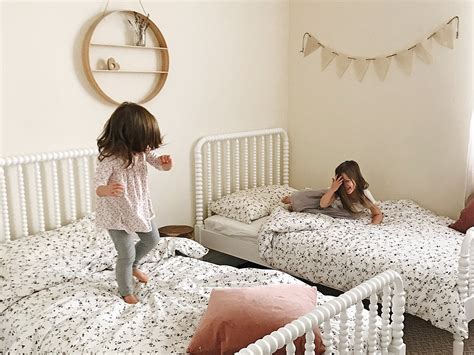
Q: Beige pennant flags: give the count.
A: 8